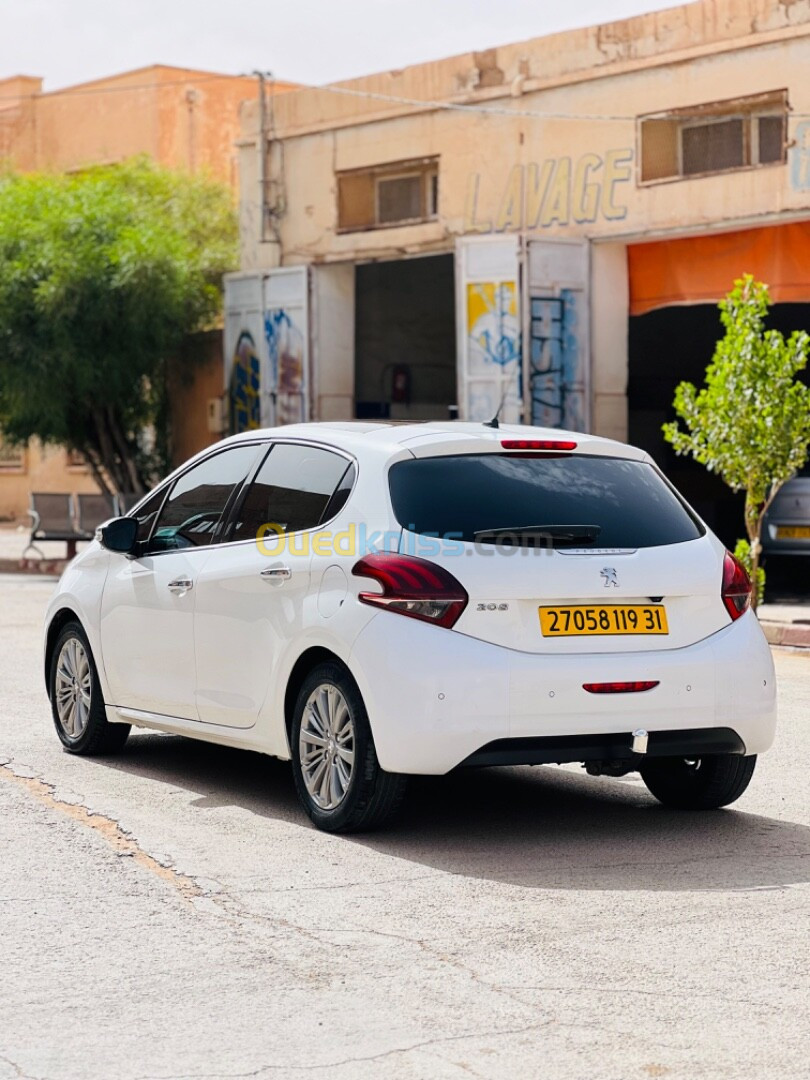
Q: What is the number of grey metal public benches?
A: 1